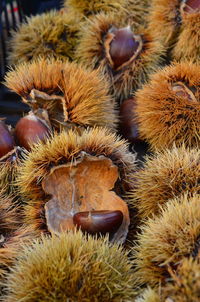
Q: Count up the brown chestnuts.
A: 6